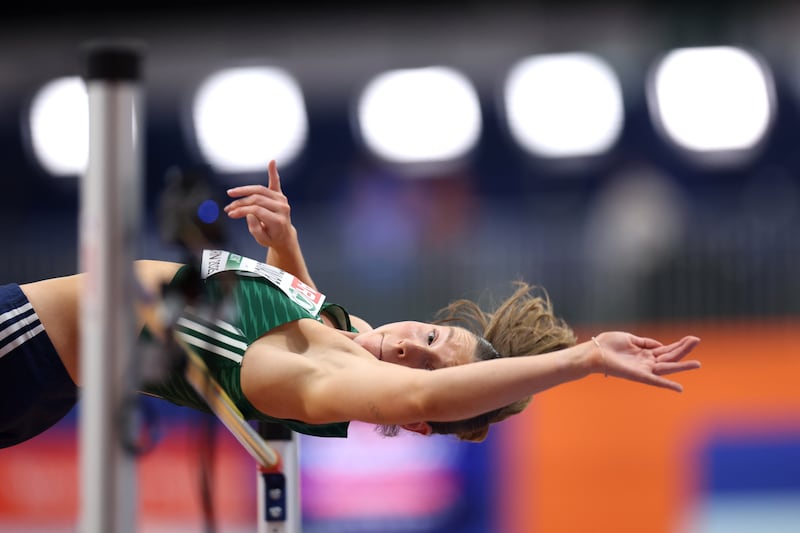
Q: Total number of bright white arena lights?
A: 5